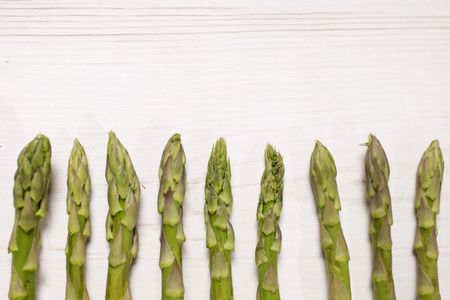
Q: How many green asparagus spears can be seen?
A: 9